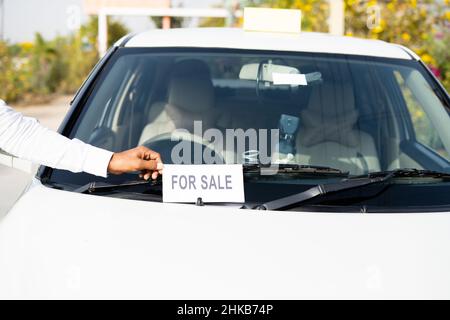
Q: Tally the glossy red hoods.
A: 0